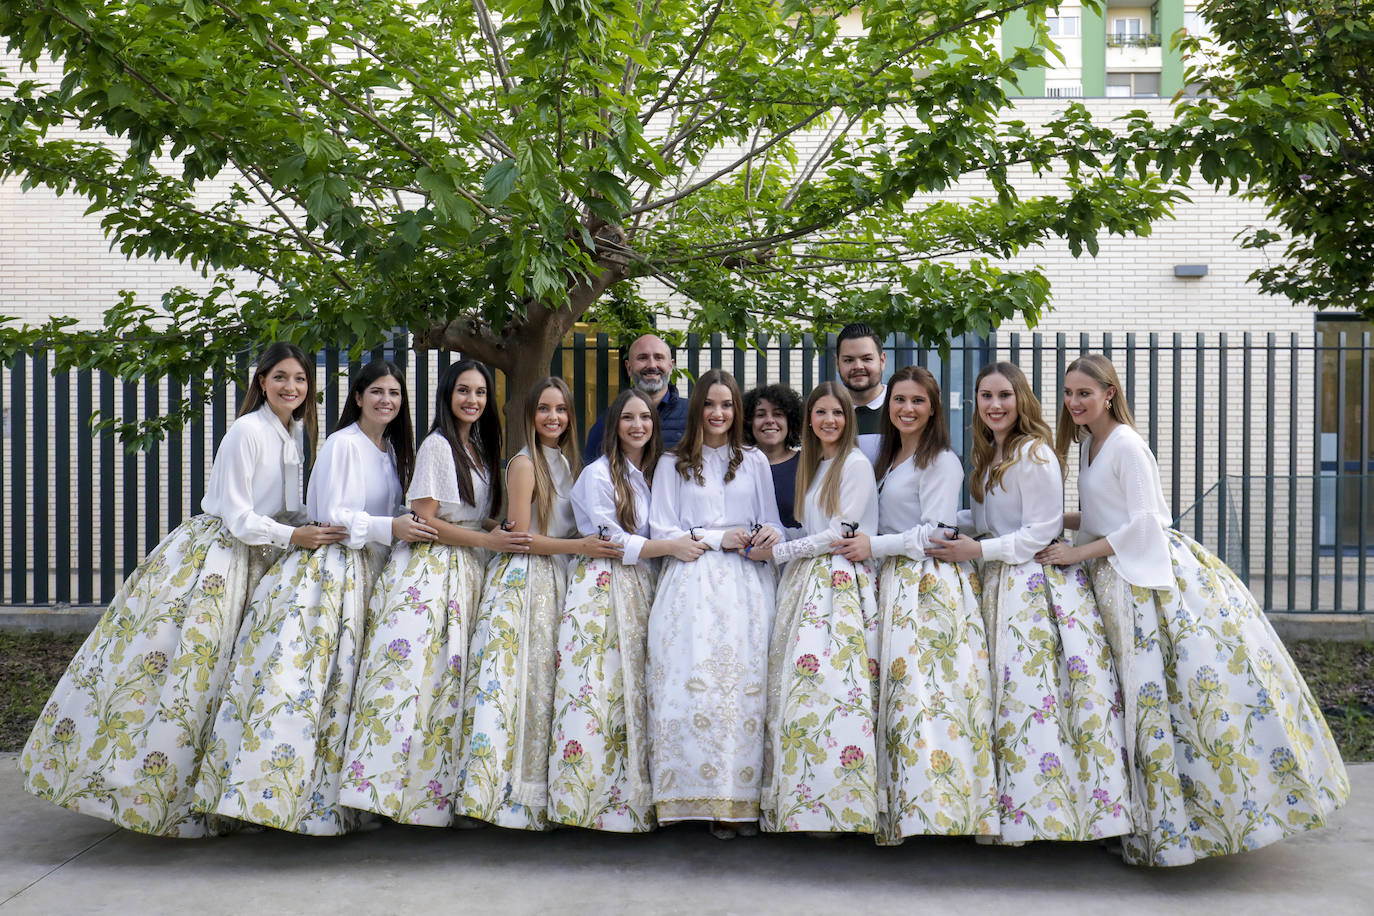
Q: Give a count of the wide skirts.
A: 10